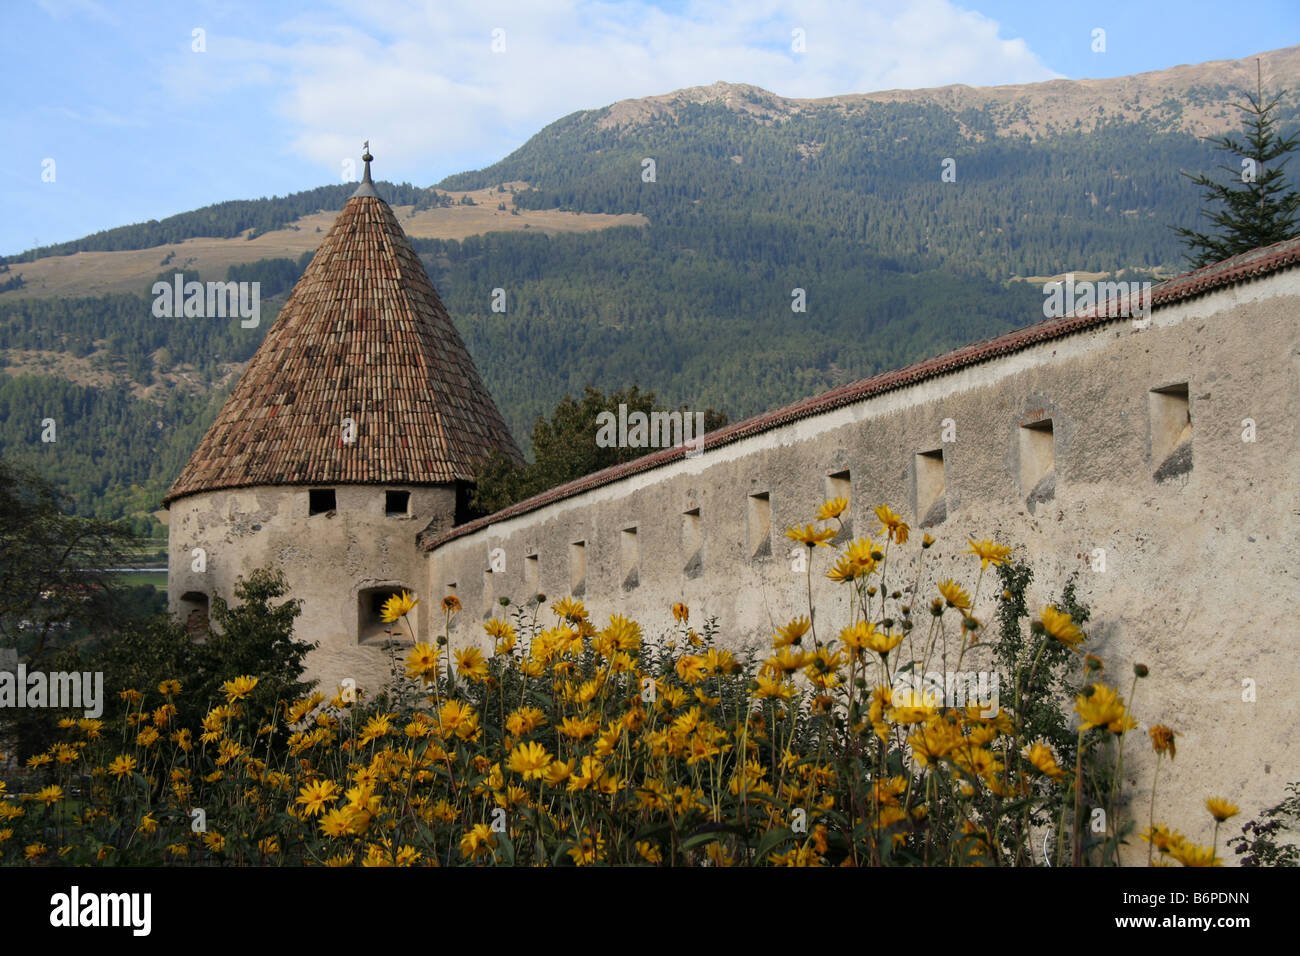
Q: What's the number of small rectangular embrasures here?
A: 11